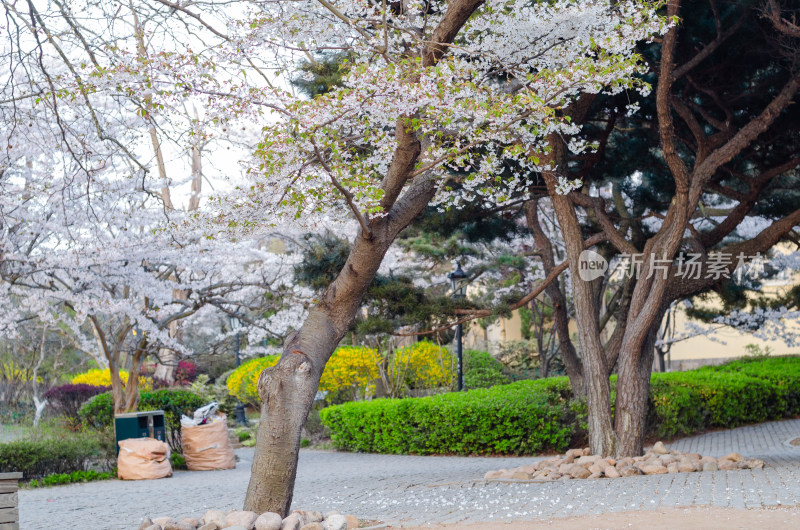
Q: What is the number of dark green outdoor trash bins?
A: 1